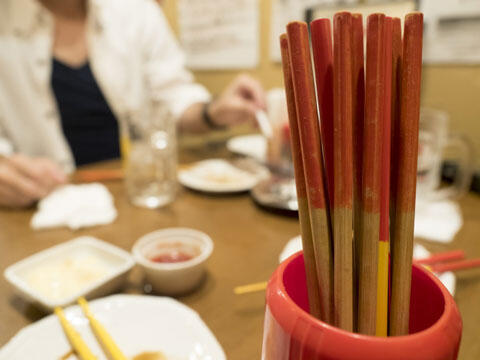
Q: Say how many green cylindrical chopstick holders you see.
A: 0